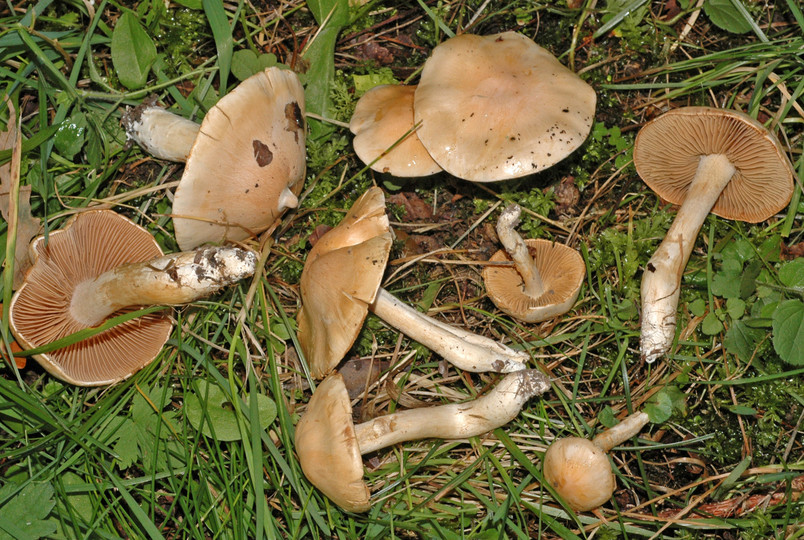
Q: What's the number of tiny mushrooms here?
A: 2